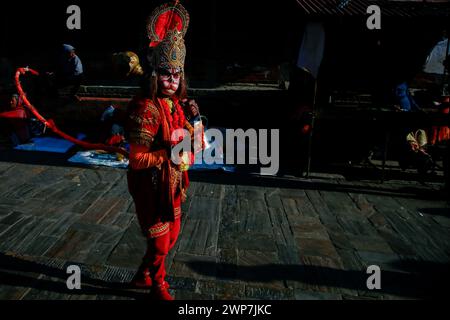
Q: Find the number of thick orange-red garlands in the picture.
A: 1